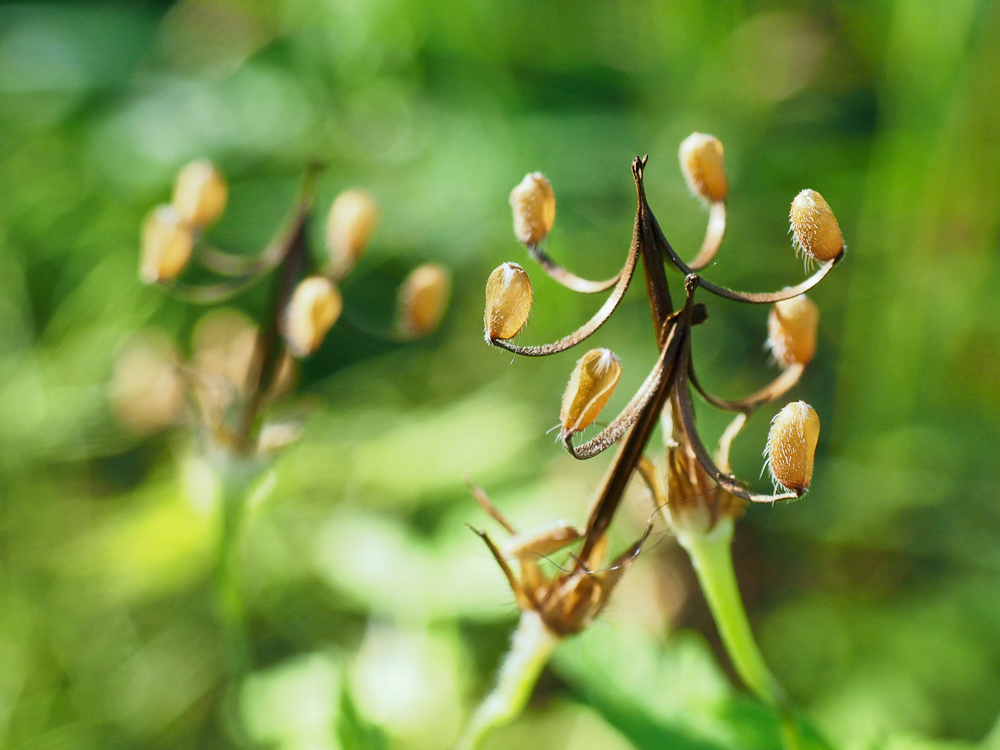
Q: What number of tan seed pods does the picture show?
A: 12